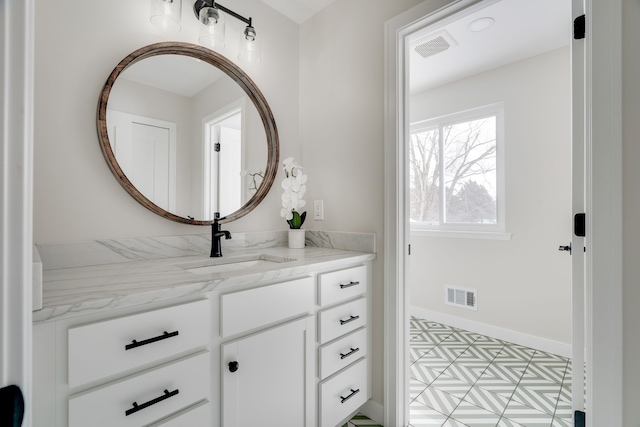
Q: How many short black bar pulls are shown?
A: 4